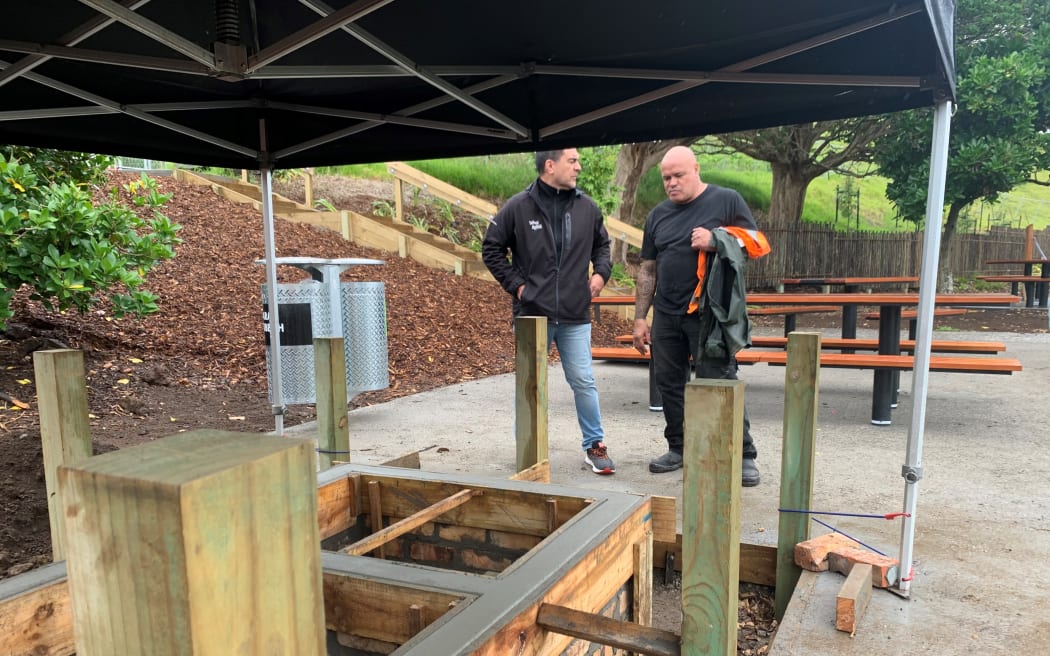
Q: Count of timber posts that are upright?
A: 6